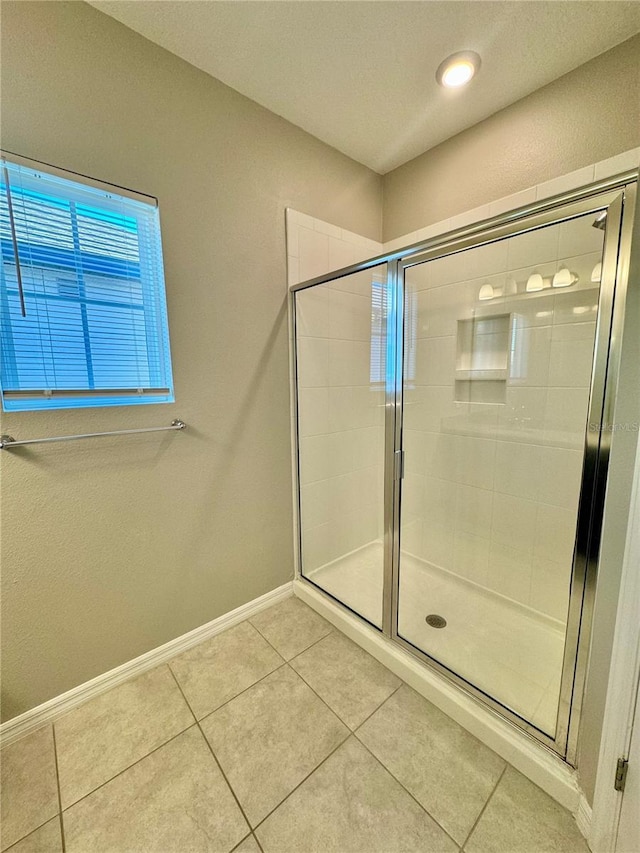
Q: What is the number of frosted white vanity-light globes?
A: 4